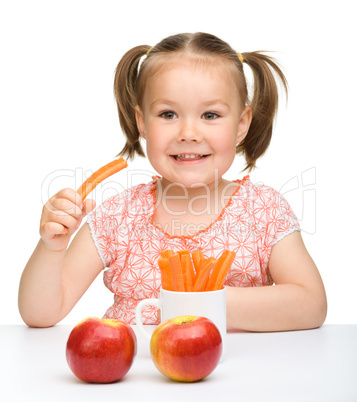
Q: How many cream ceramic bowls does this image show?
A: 0